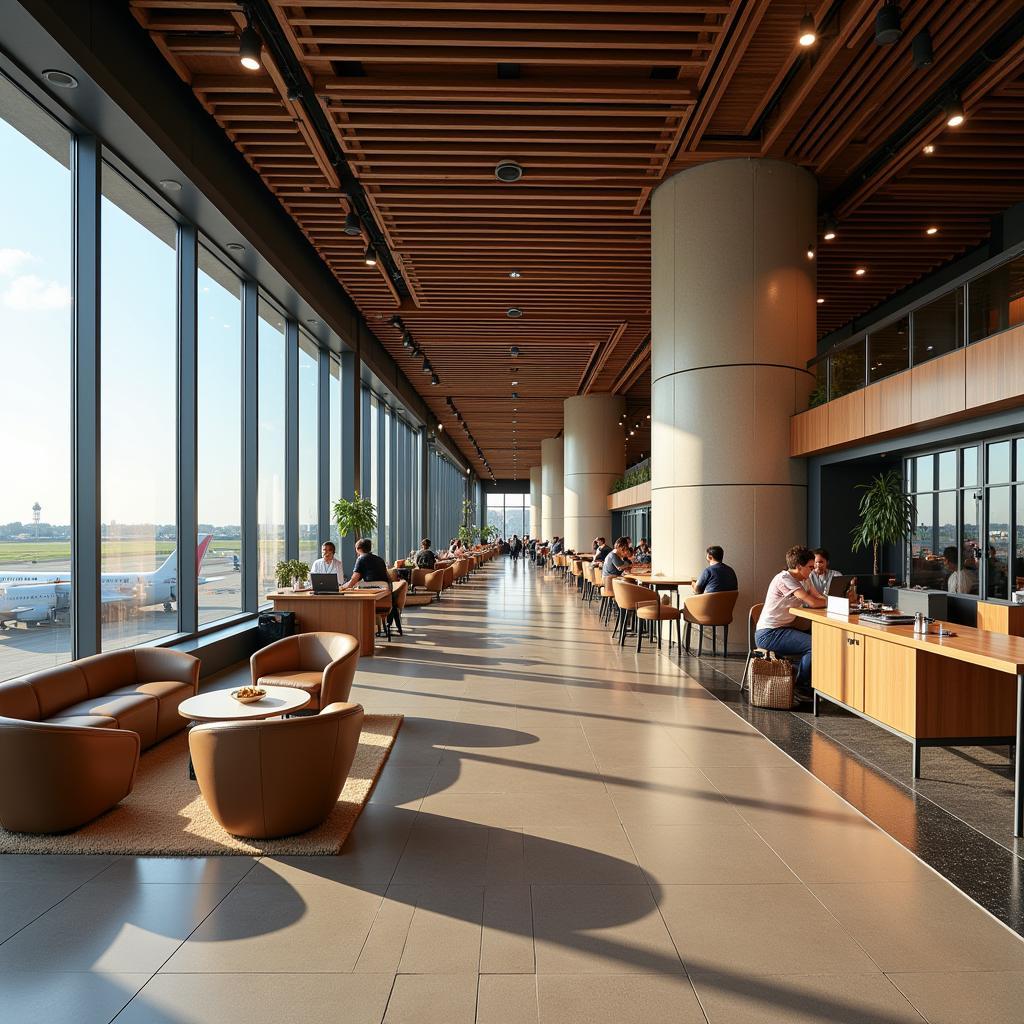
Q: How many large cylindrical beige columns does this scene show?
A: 4